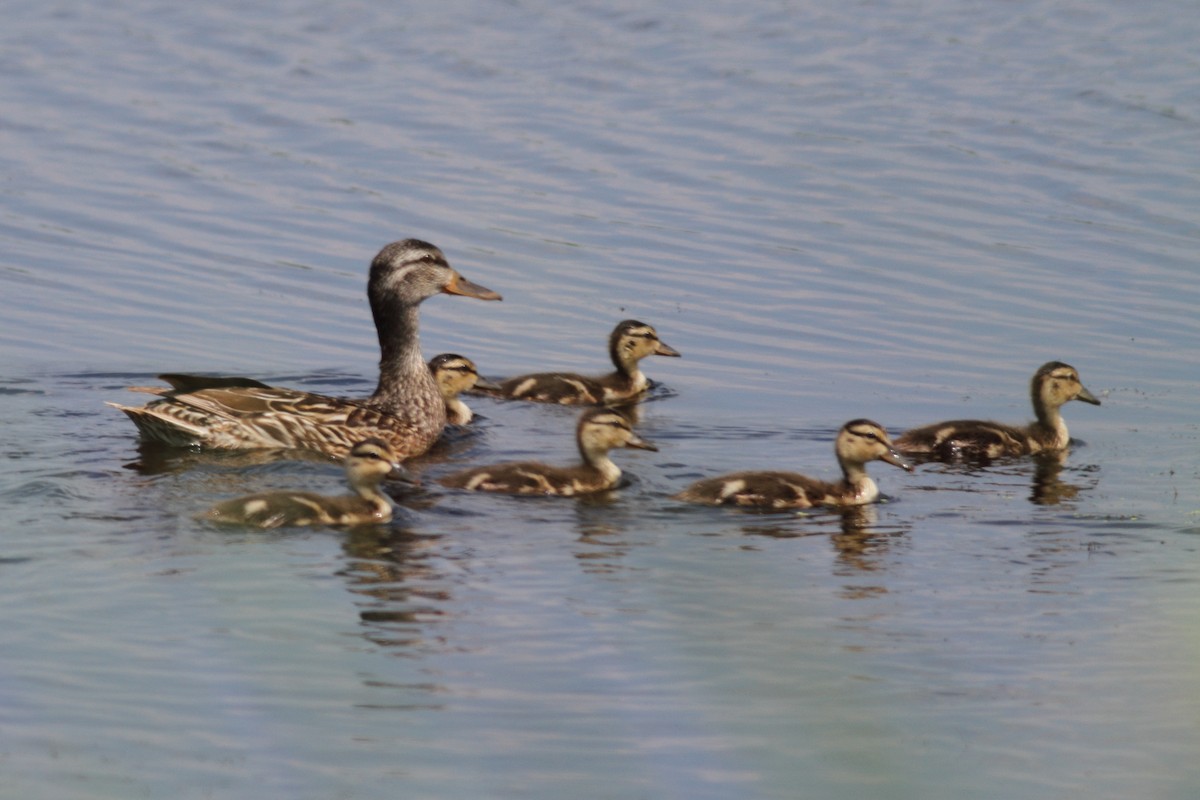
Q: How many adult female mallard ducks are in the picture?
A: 1